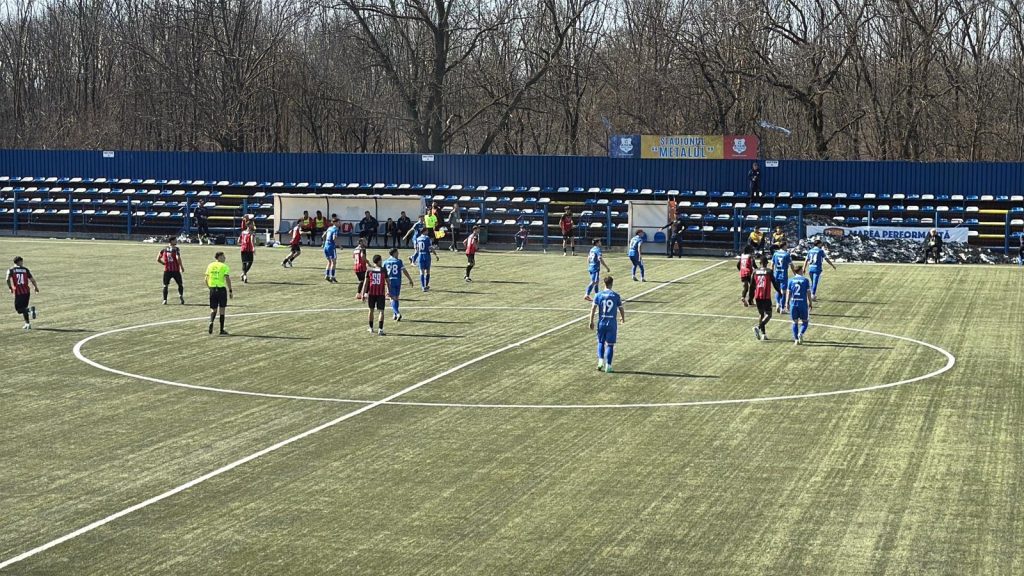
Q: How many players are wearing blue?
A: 10